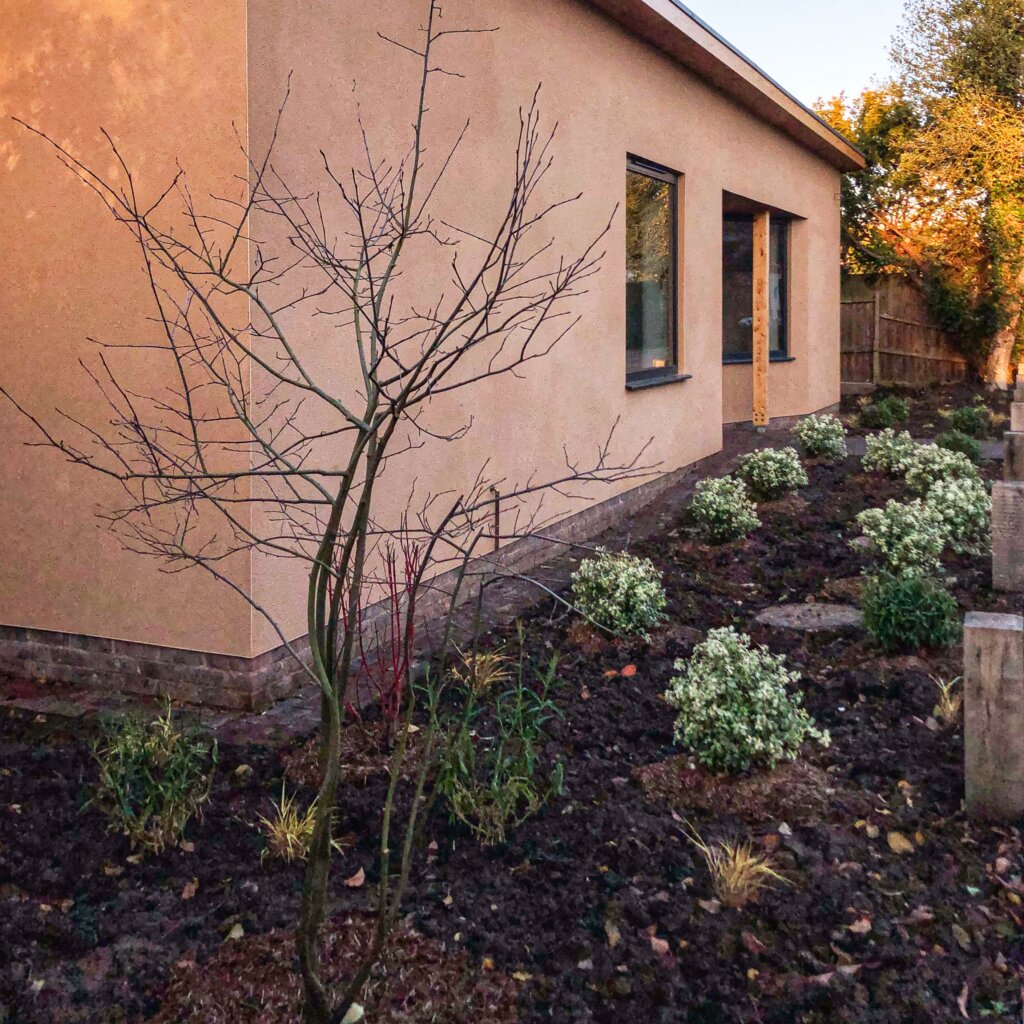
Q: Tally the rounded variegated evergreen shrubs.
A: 9